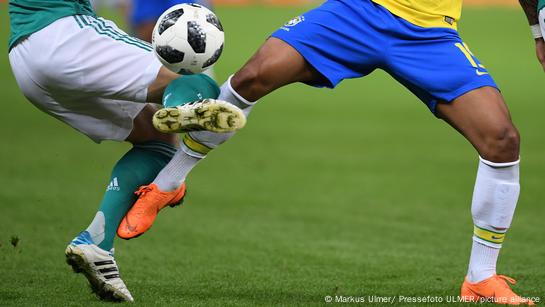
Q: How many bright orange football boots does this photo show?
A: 2